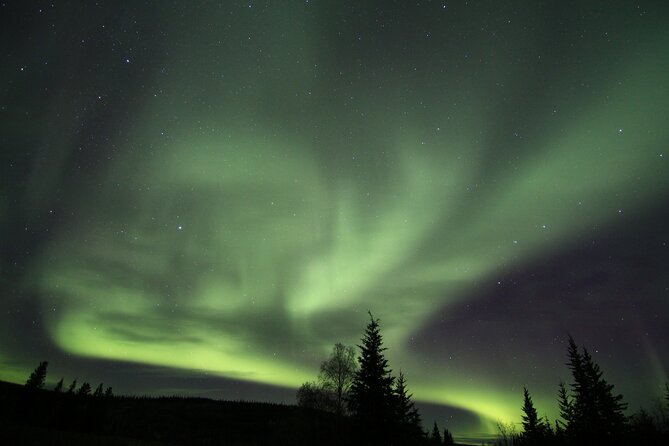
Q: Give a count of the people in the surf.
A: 0